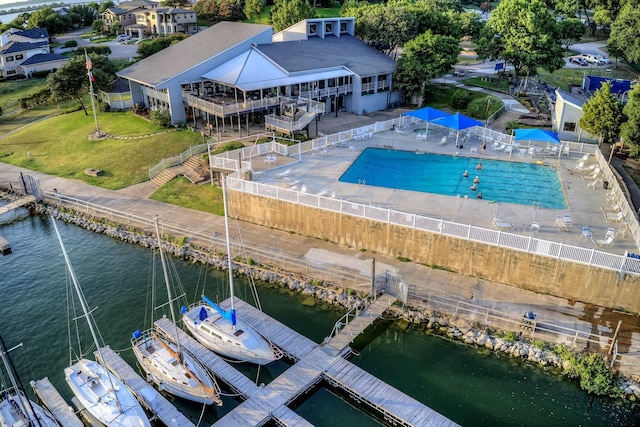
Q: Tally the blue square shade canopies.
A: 3